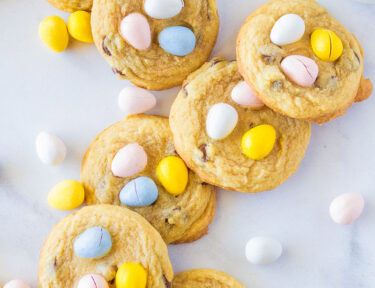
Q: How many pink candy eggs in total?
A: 8